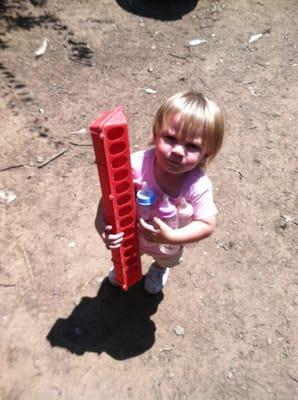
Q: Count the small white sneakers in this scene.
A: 2